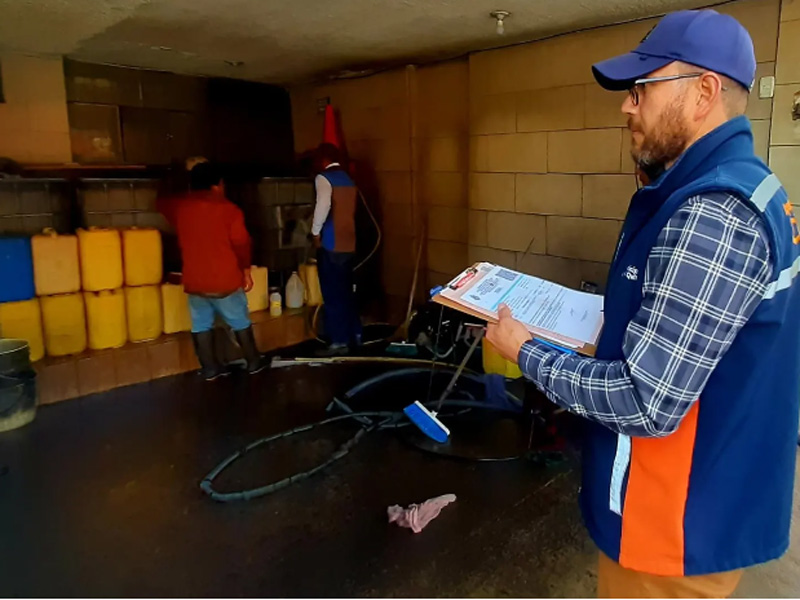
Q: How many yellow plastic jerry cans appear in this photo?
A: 11